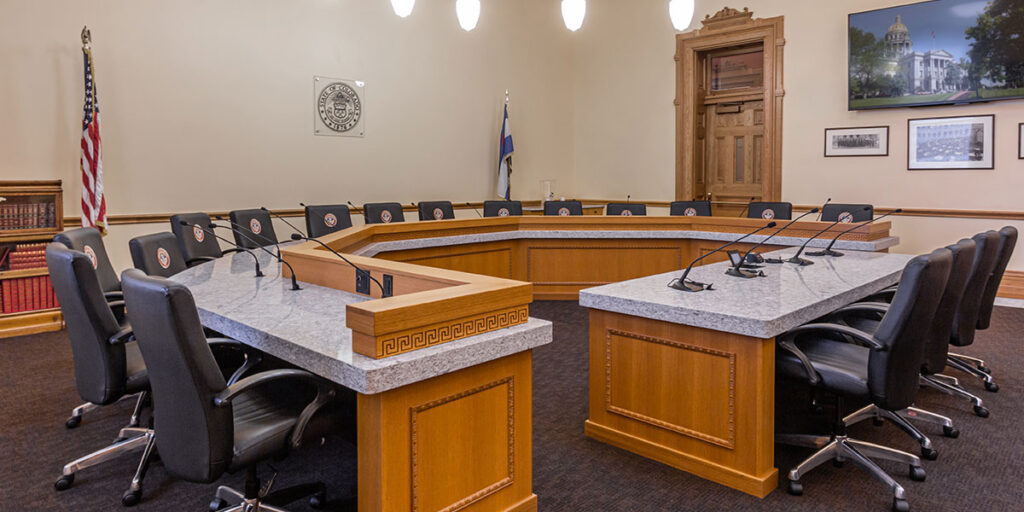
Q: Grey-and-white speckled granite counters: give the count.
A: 2